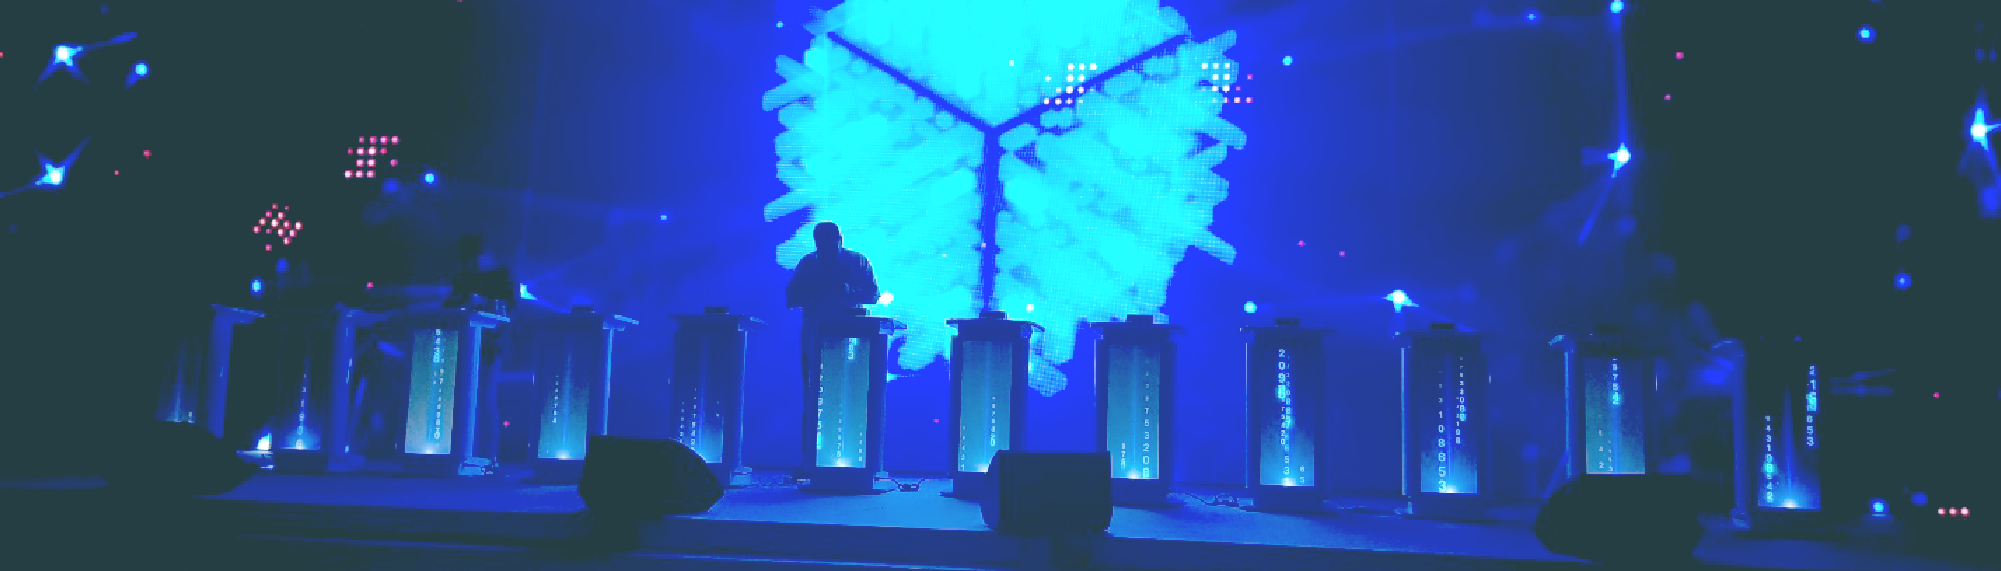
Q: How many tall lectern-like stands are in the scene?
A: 12